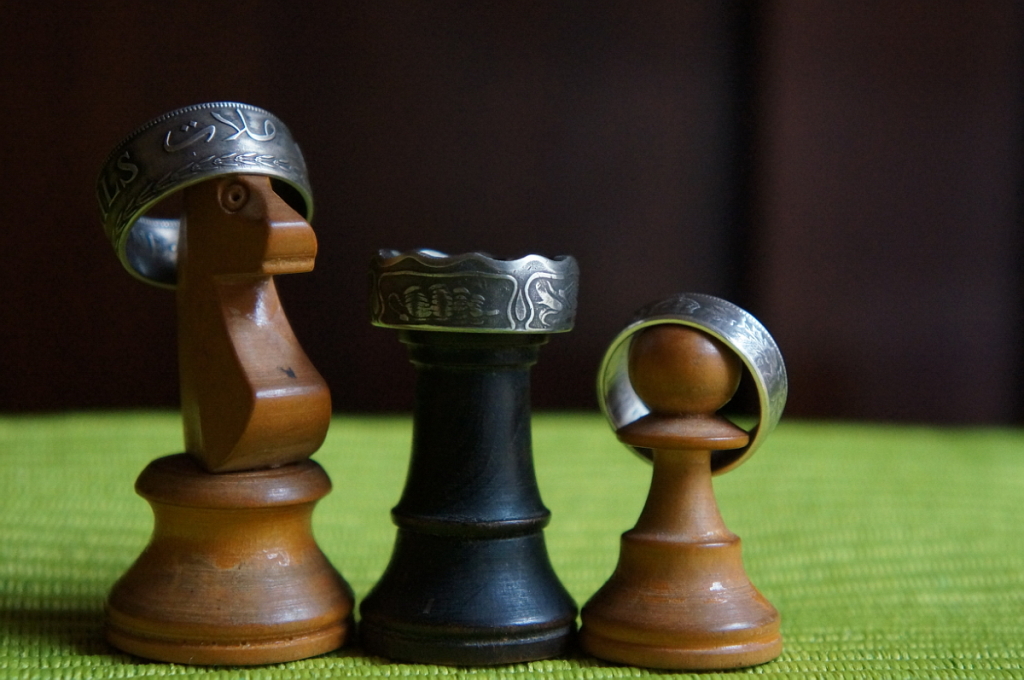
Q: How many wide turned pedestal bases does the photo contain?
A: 3